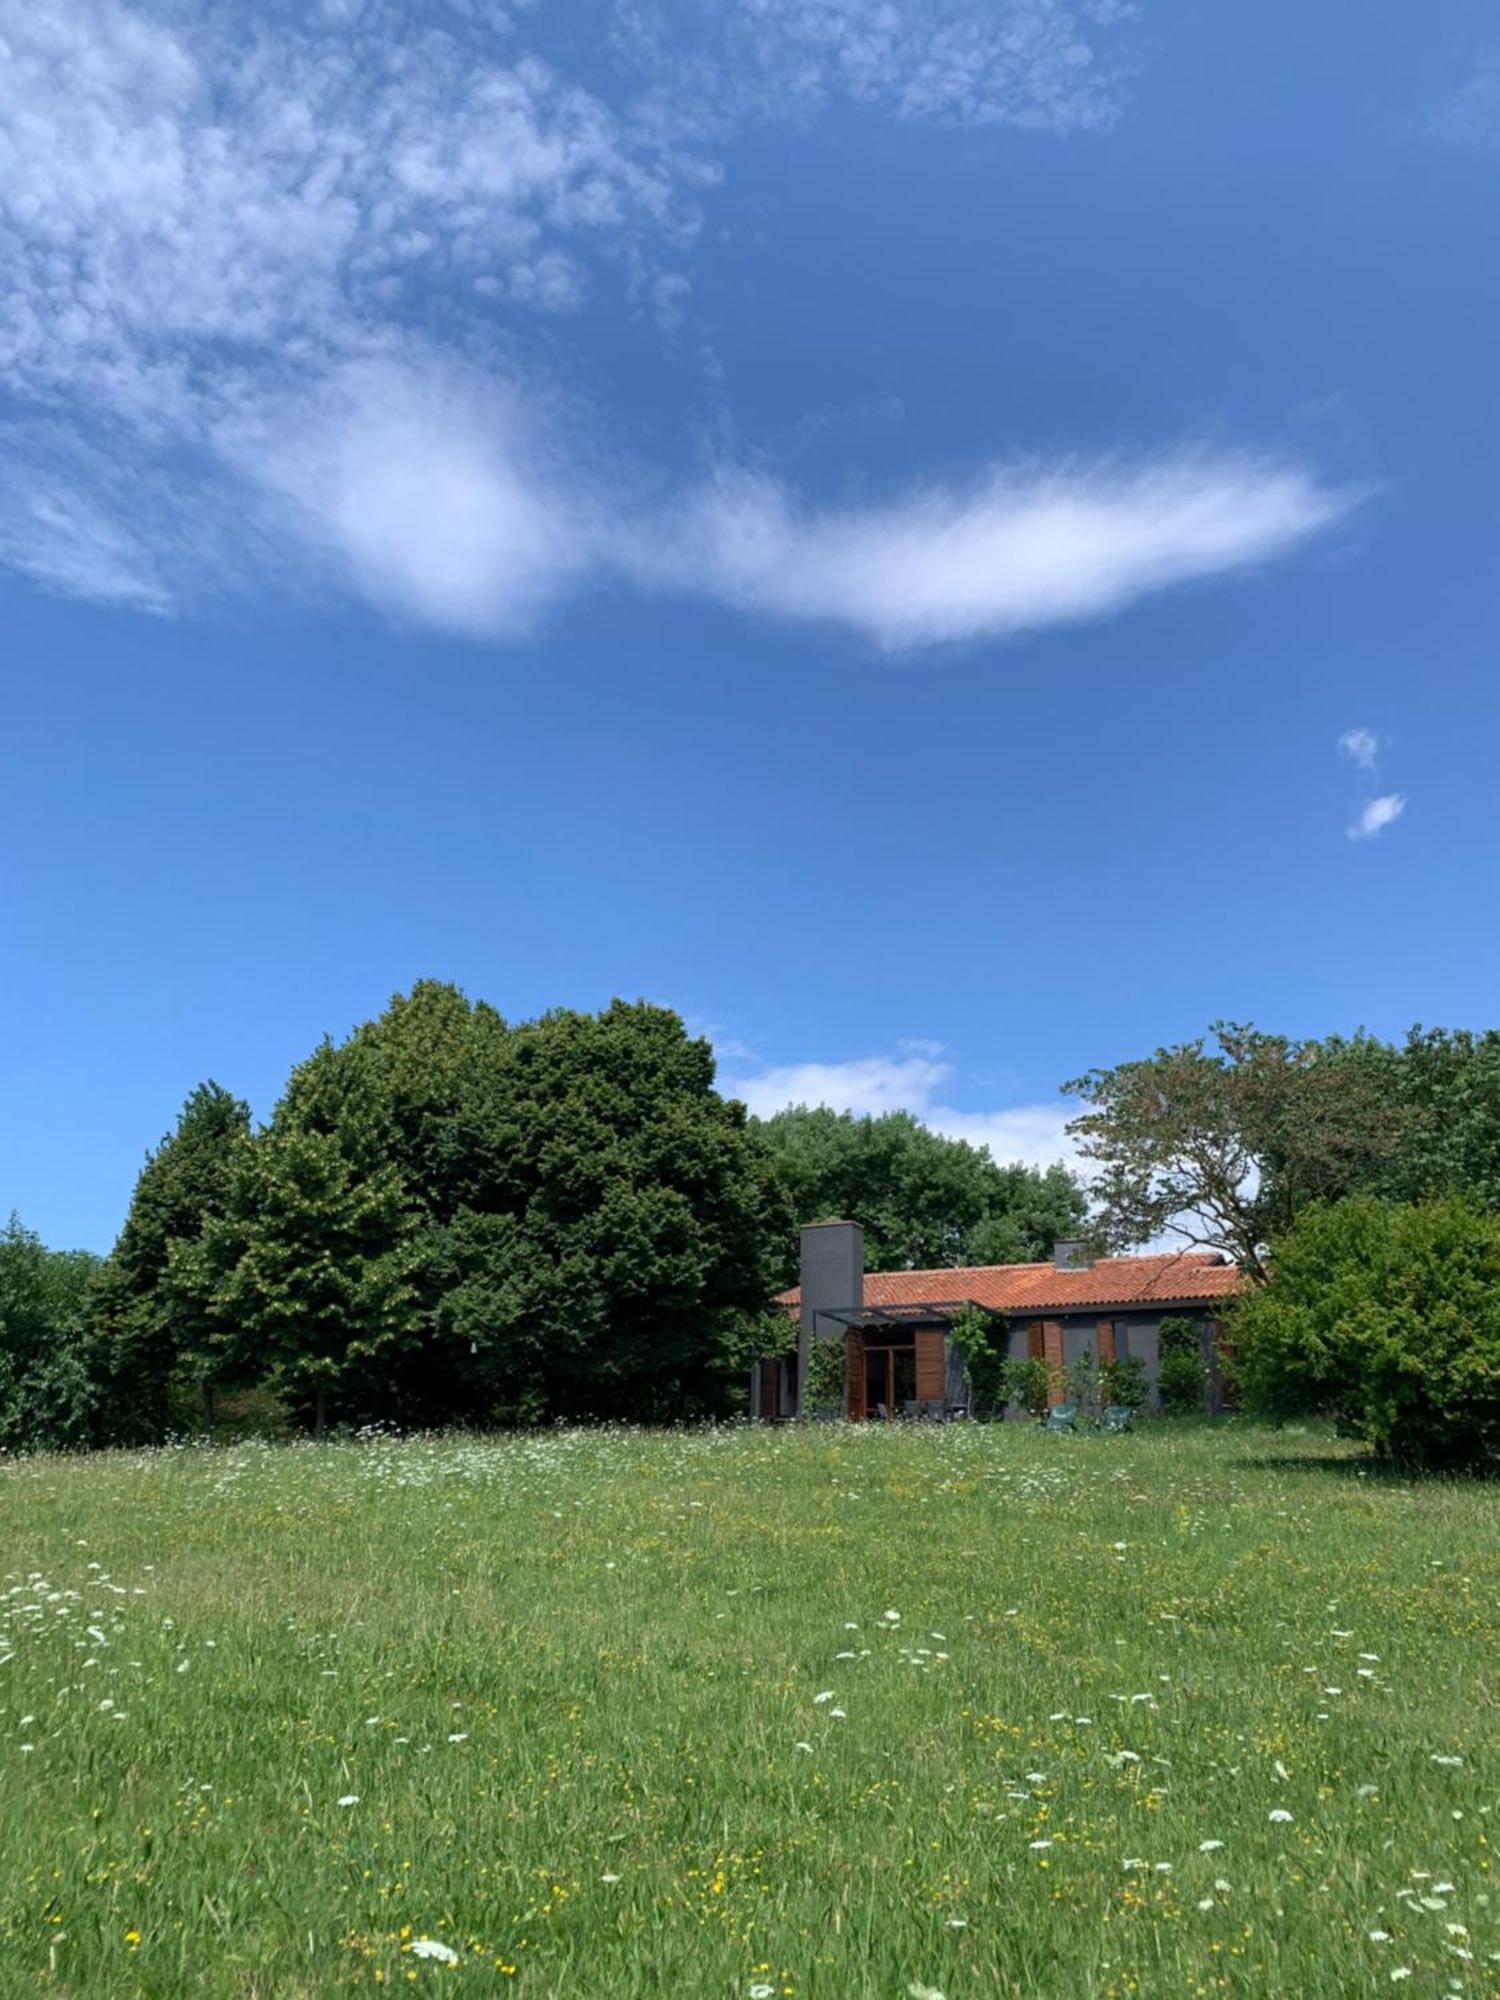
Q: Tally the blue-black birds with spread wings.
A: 0